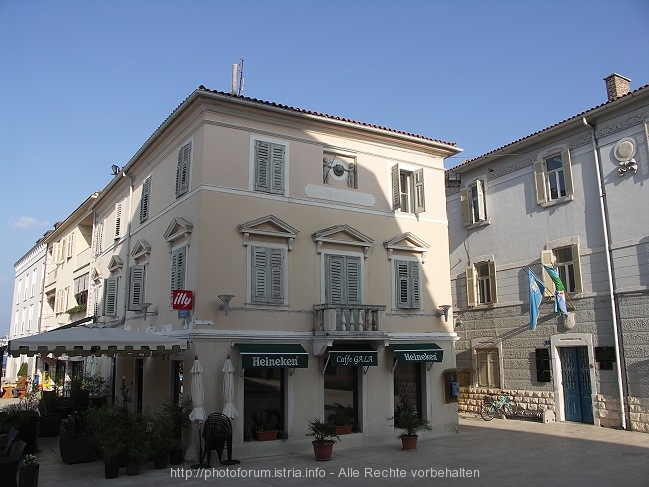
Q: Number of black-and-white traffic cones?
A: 0